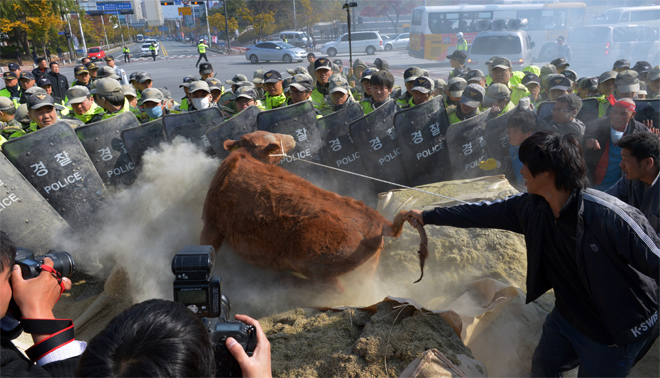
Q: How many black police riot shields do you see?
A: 14